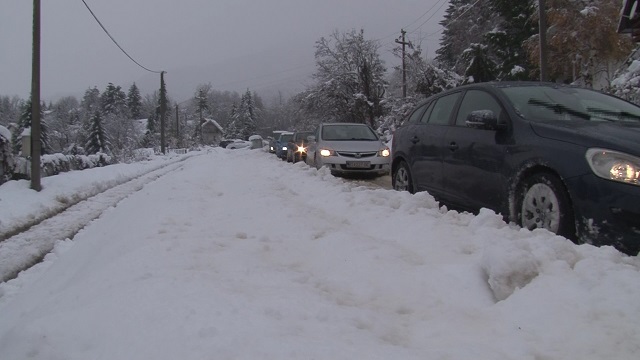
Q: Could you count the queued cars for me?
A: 5